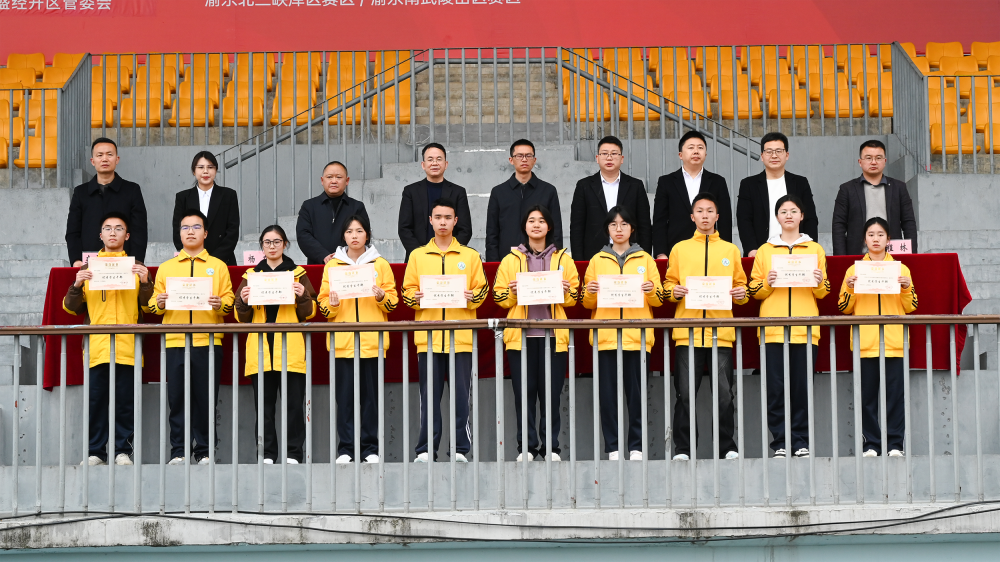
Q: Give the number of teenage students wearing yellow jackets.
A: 10